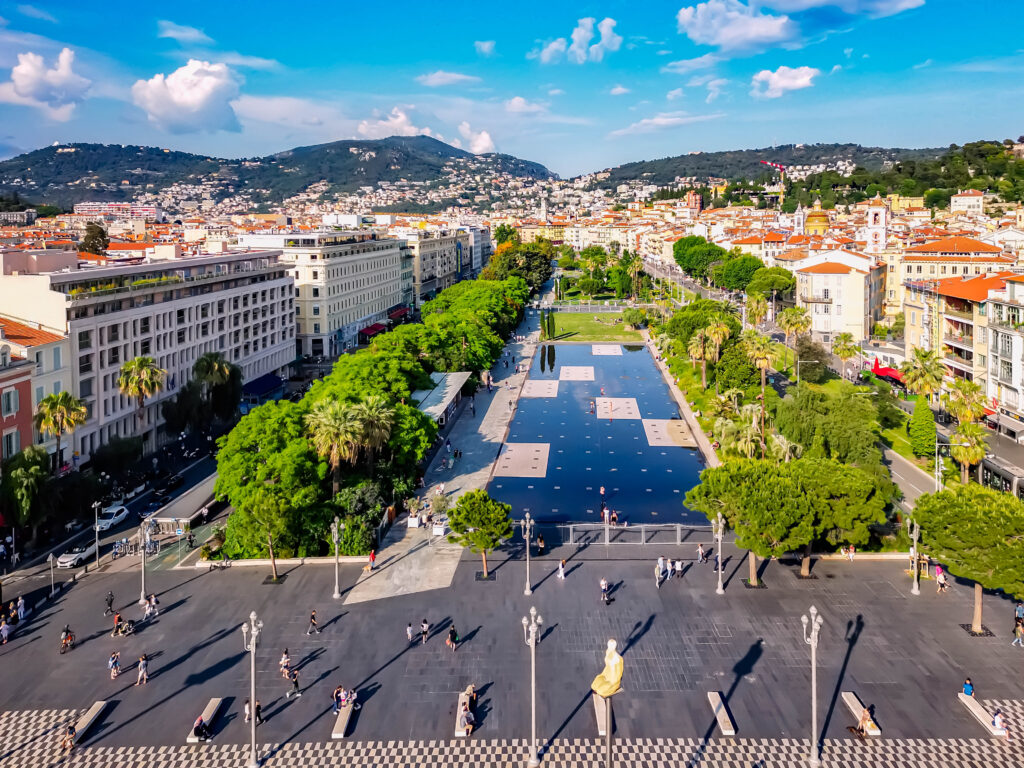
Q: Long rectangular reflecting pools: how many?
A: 1